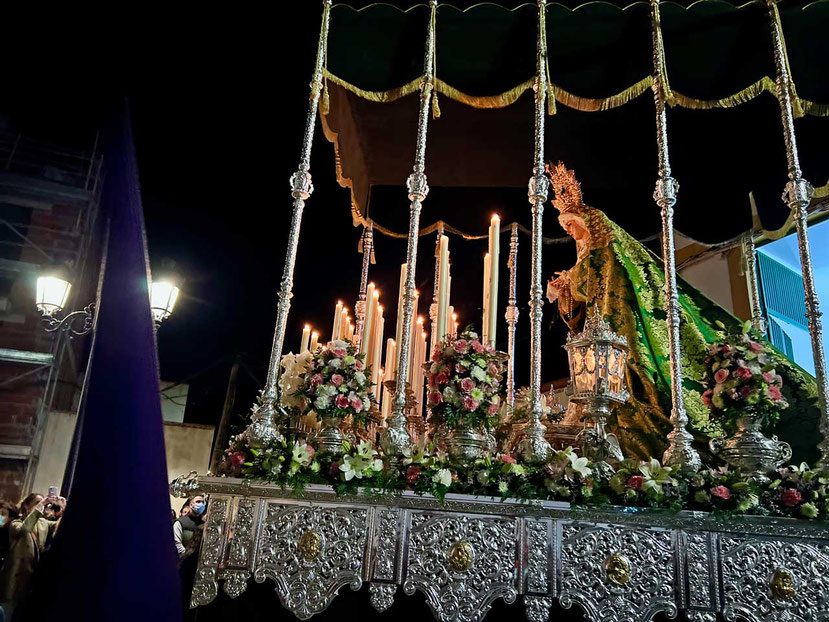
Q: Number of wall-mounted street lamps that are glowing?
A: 2